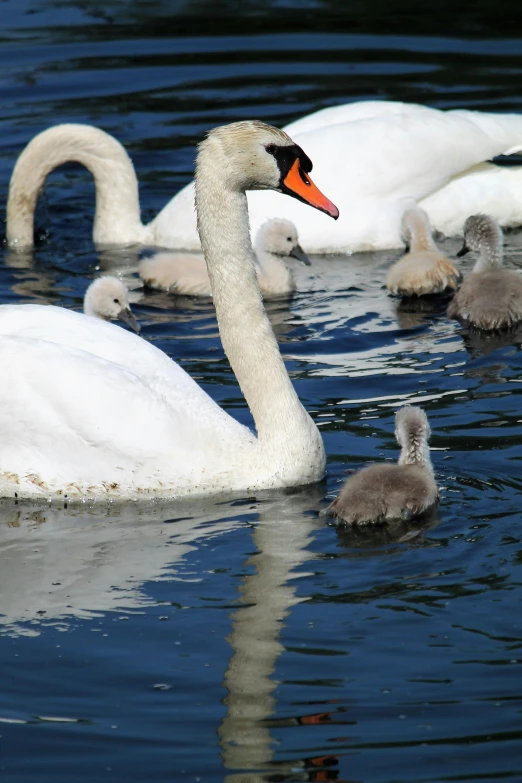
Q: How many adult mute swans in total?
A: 2